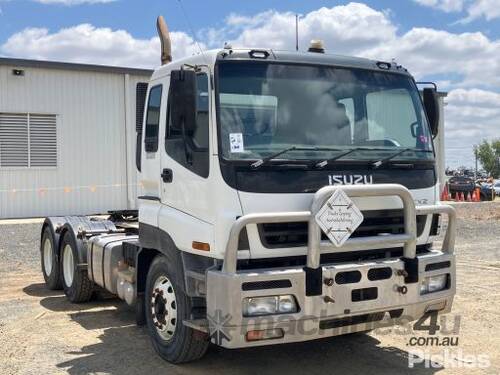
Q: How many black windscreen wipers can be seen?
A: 3